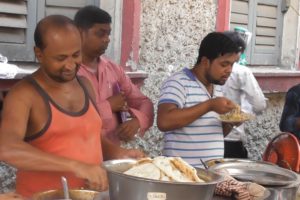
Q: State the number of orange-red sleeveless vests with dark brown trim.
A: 1